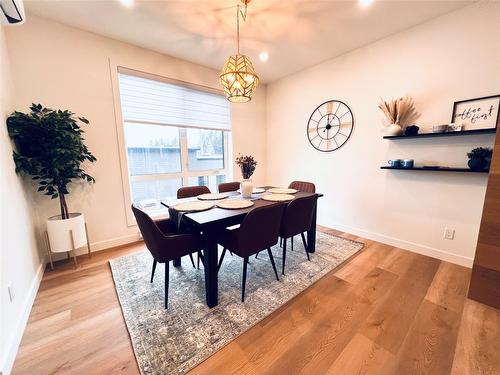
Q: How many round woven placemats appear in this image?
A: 6